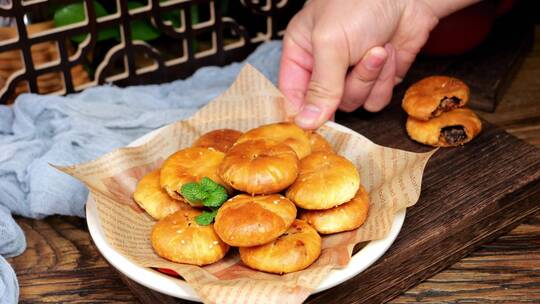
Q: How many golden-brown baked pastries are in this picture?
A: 13